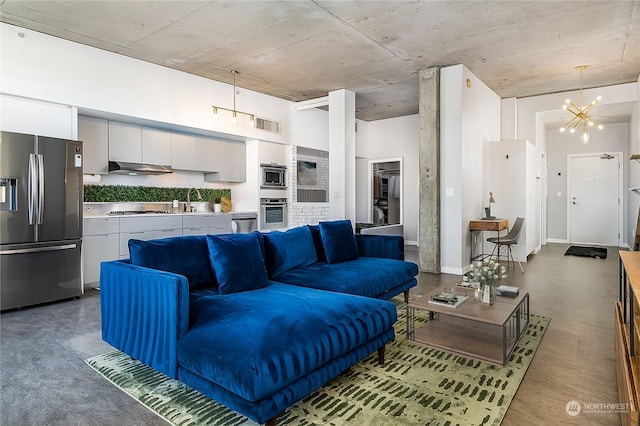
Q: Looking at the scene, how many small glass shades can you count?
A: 3